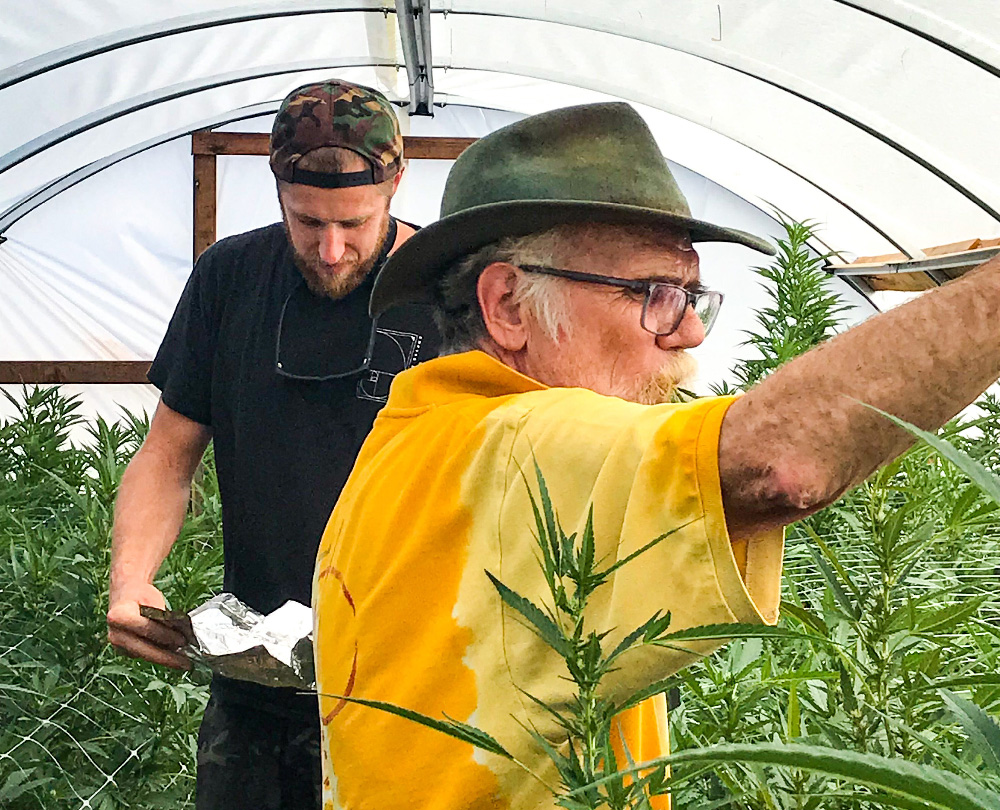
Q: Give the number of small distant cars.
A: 0